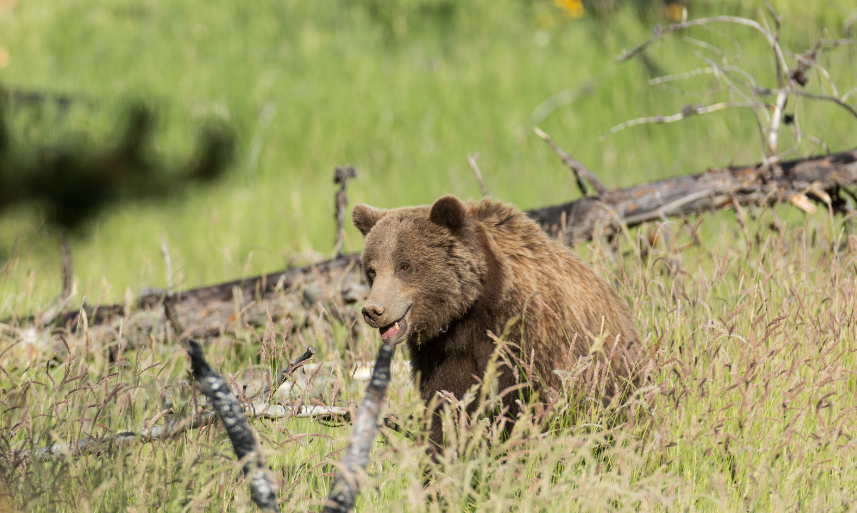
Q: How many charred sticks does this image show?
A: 2